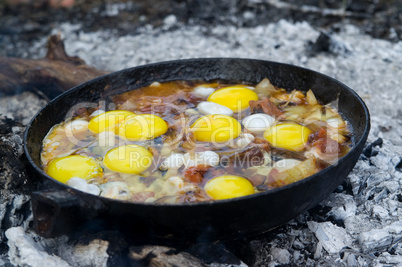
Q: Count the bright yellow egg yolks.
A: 8